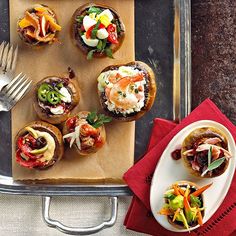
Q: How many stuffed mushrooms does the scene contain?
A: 8